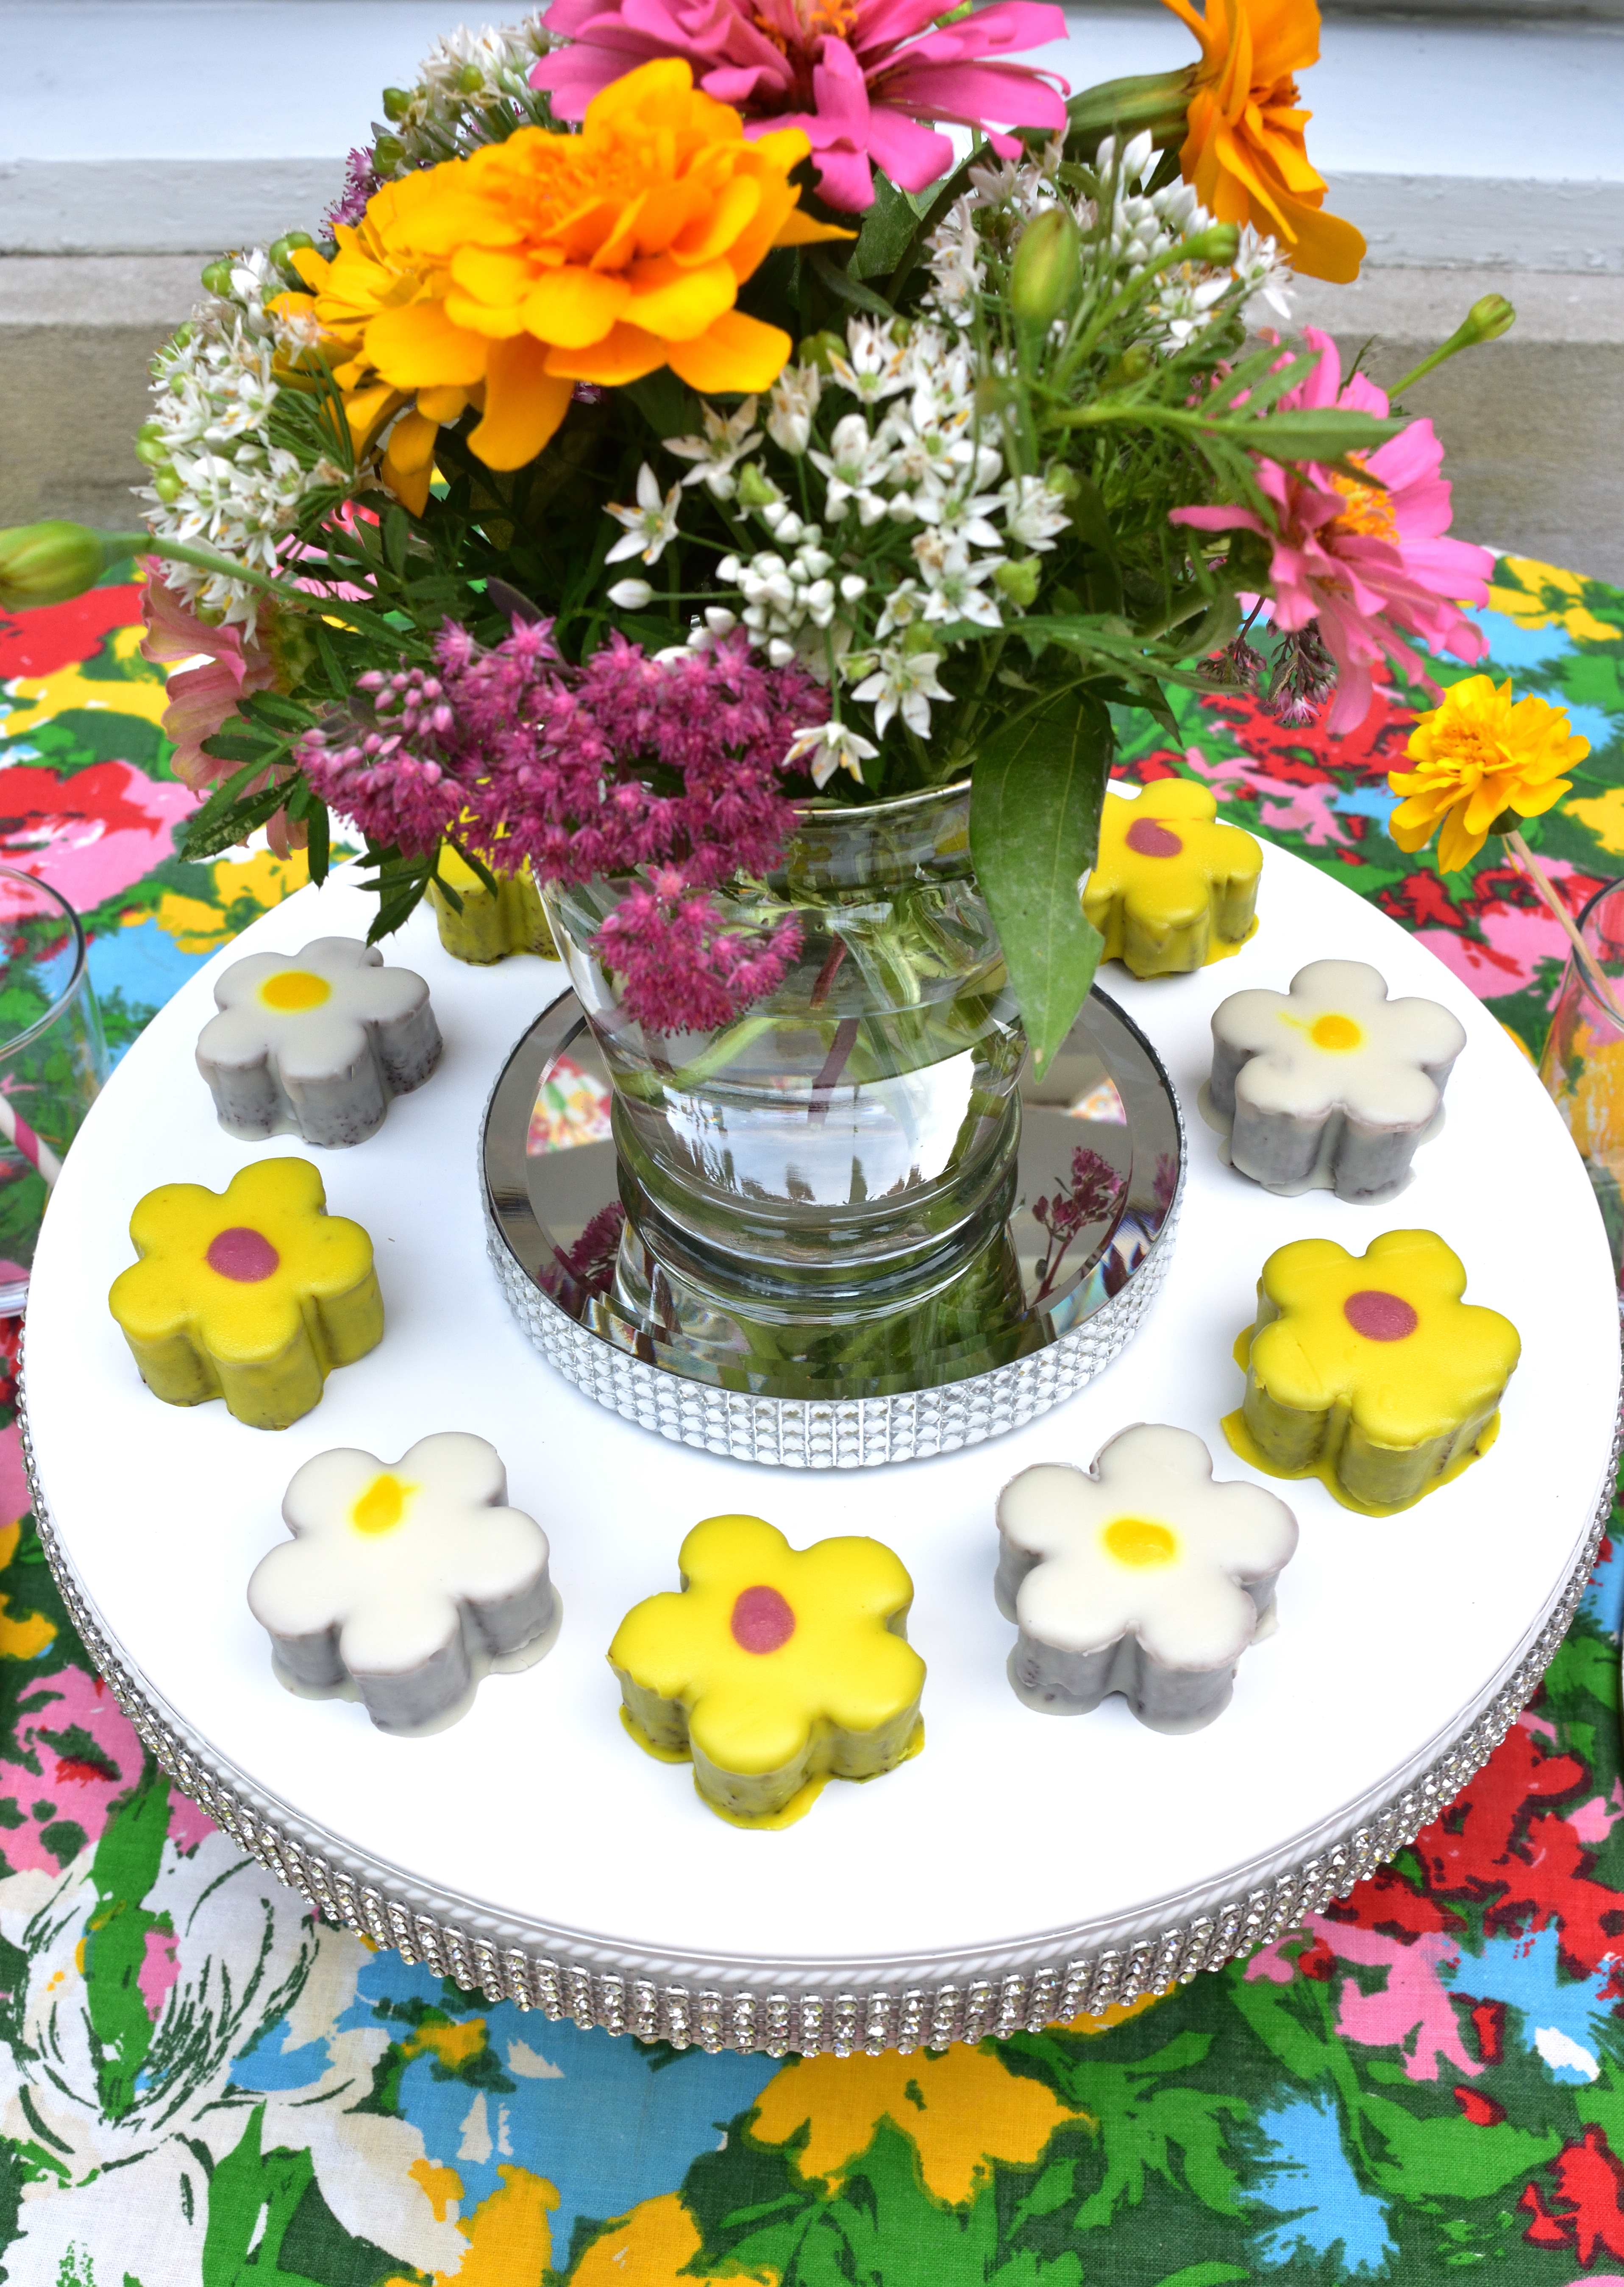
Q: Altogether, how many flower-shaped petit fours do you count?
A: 9